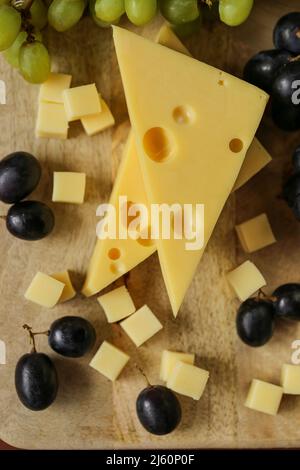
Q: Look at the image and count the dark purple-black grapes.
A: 12